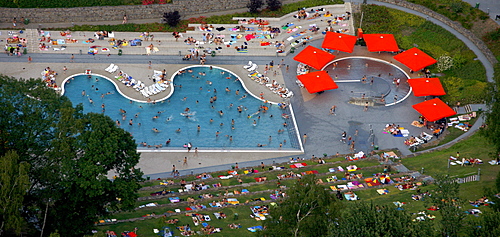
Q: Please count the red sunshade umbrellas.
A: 7